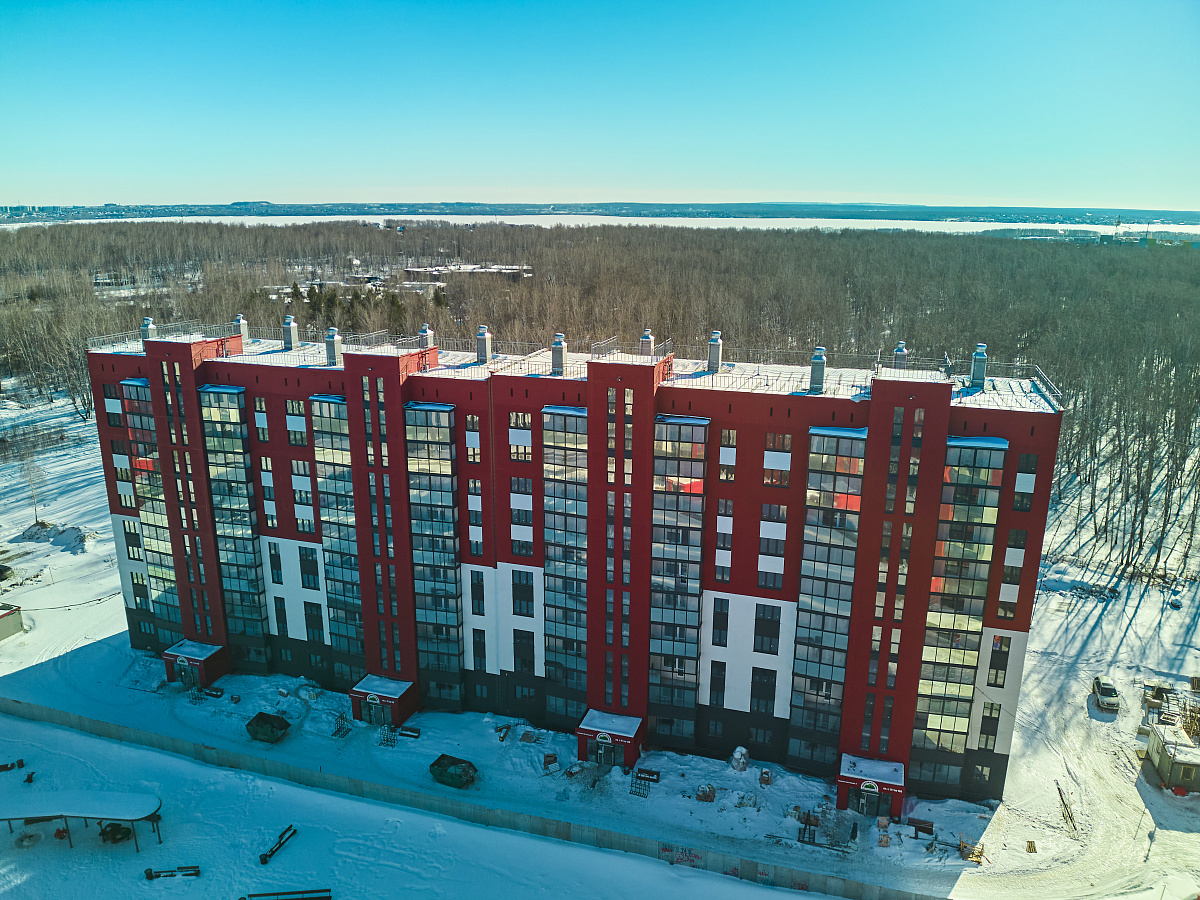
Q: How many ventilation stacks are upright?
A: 12